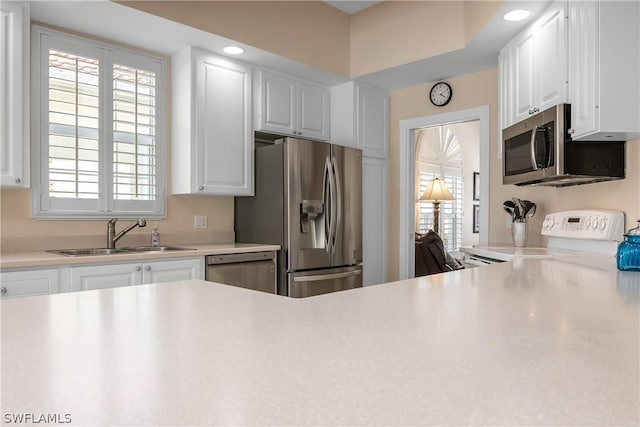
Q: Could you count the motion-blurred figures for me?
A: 0